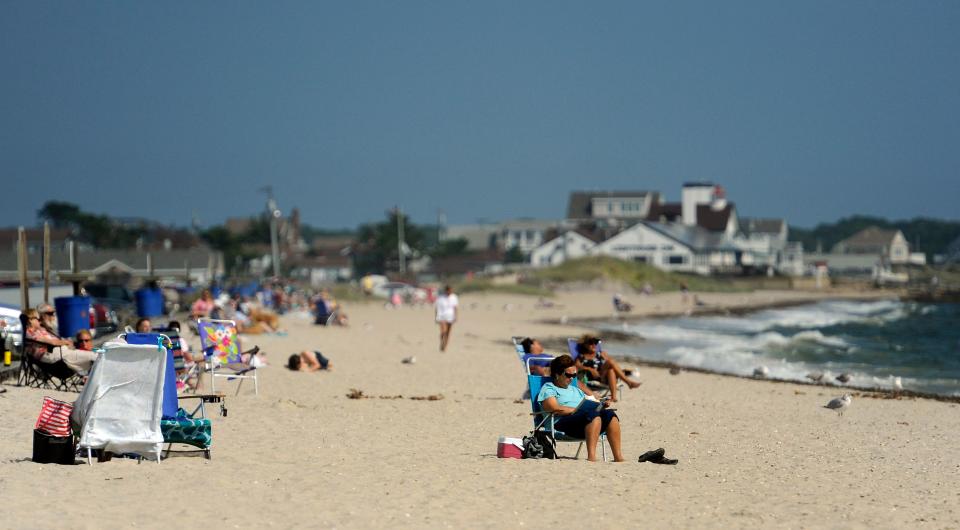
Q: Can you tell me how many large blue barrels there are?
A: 2